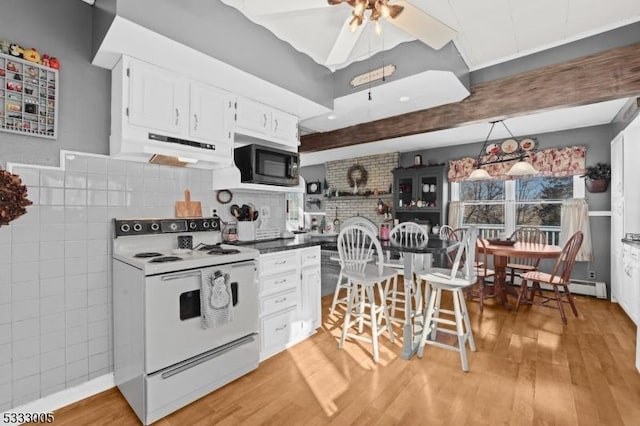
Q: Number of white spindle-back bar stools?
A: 4